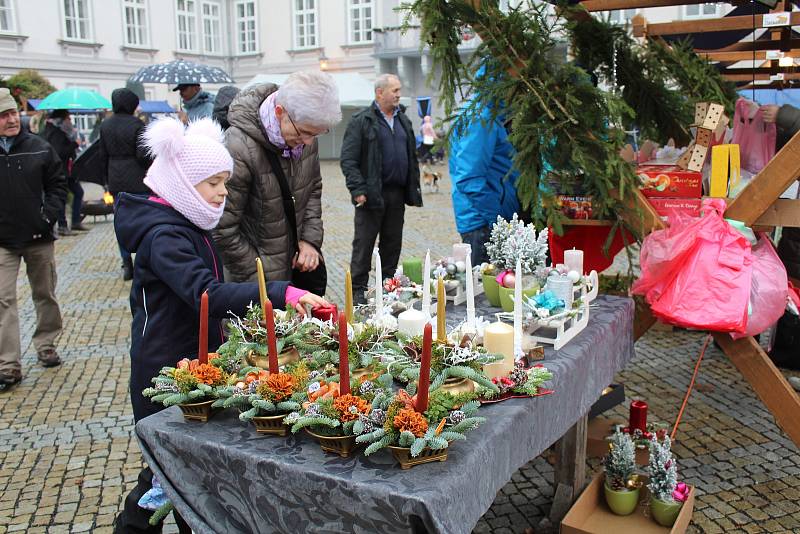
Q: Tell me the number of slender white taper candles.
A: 4